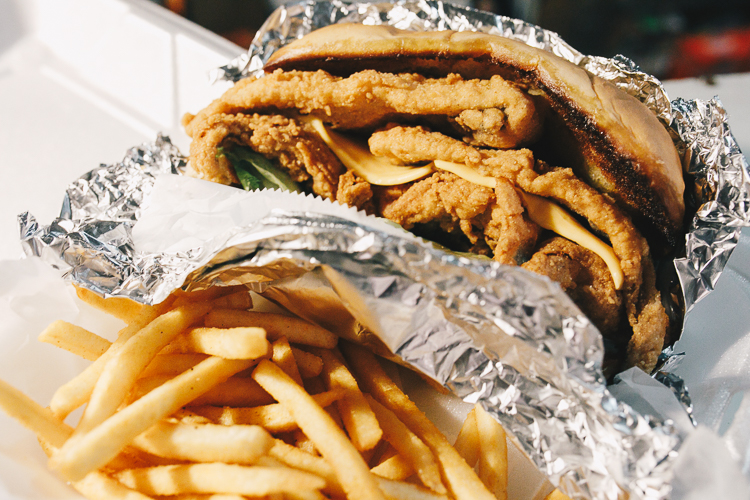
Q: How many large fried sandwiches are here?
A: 1